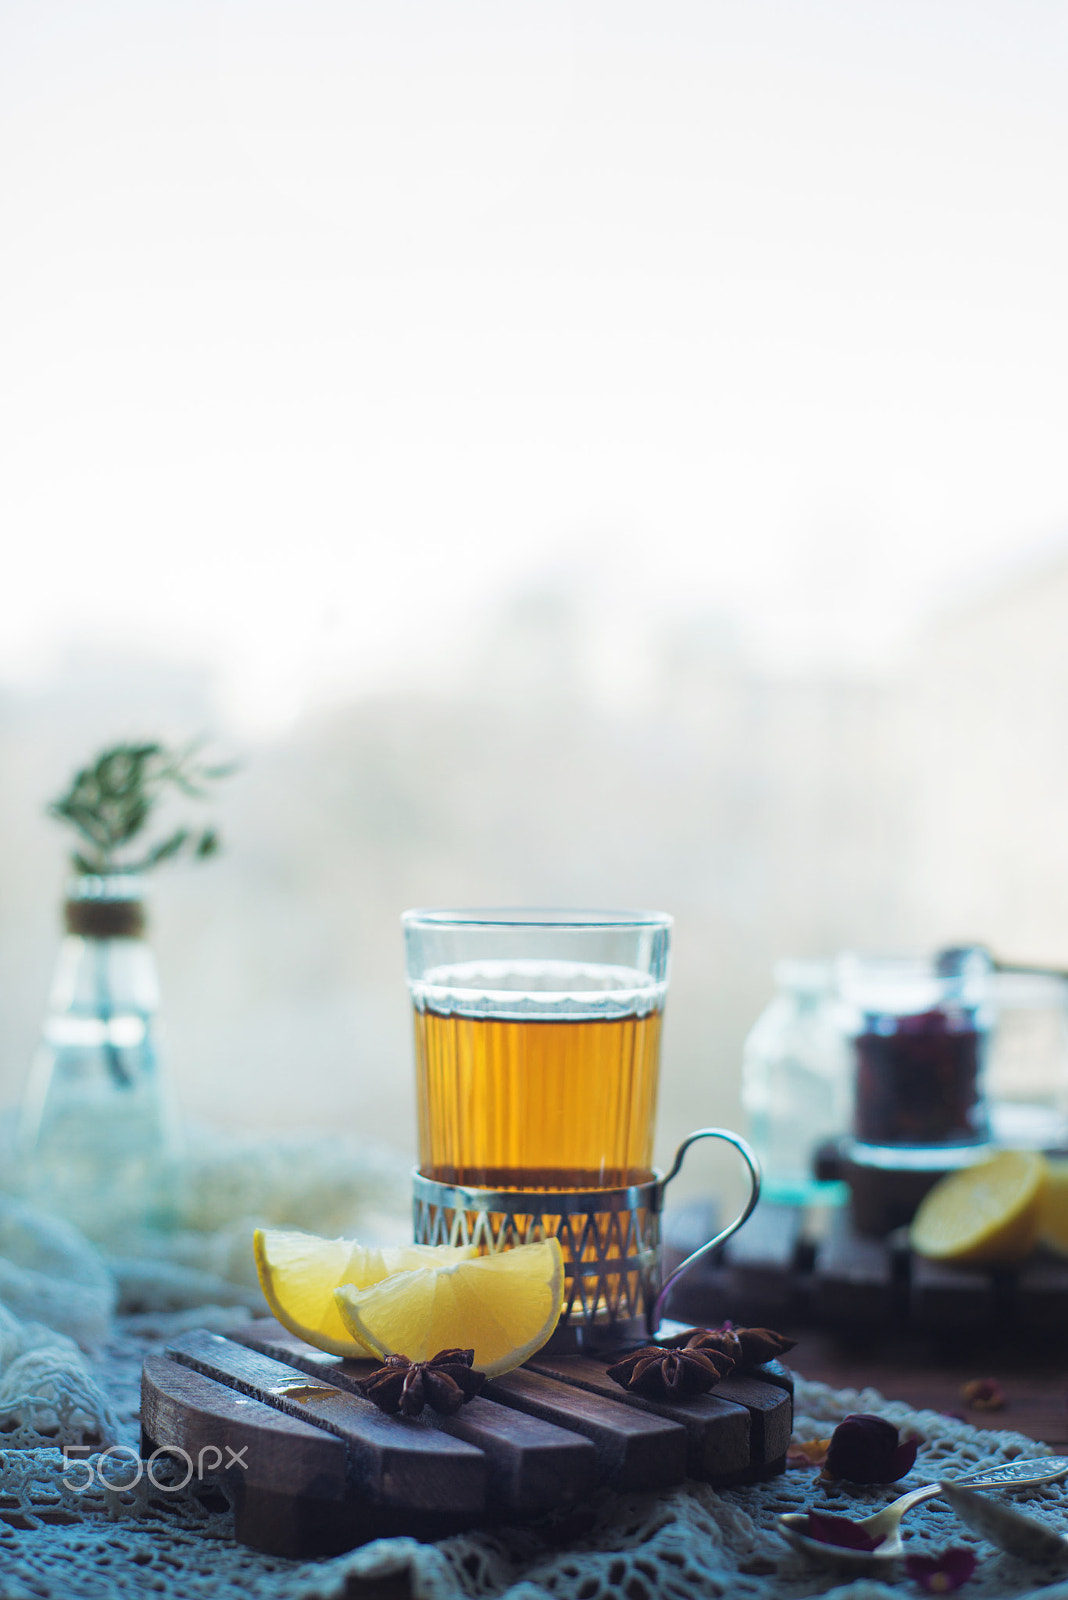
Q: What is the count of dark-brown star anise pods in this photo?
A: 3